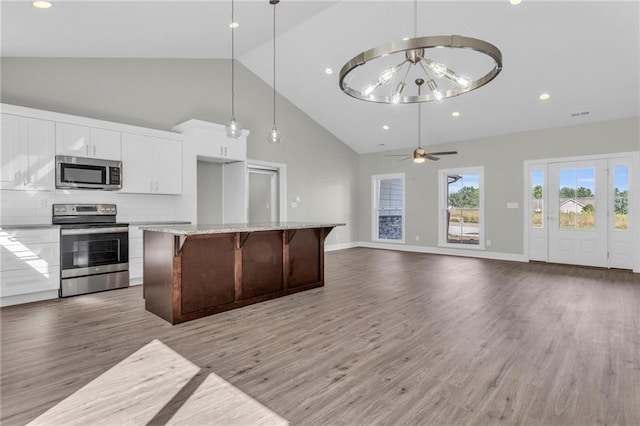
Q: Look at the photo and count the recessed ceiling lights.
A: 8